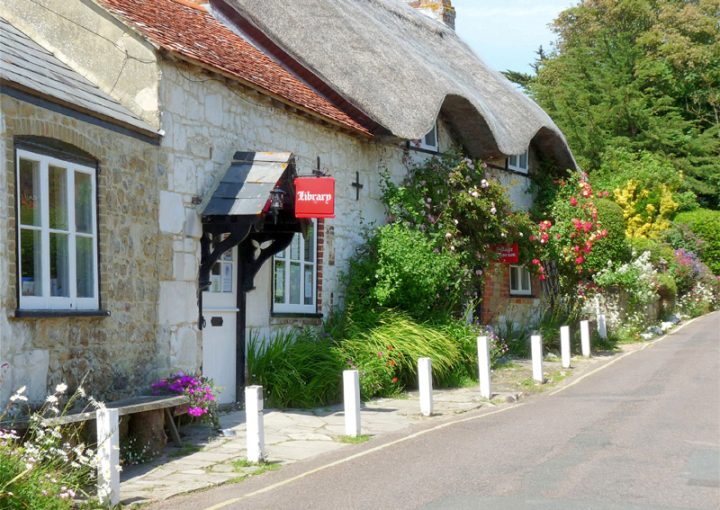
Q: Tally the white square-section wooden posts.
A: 9